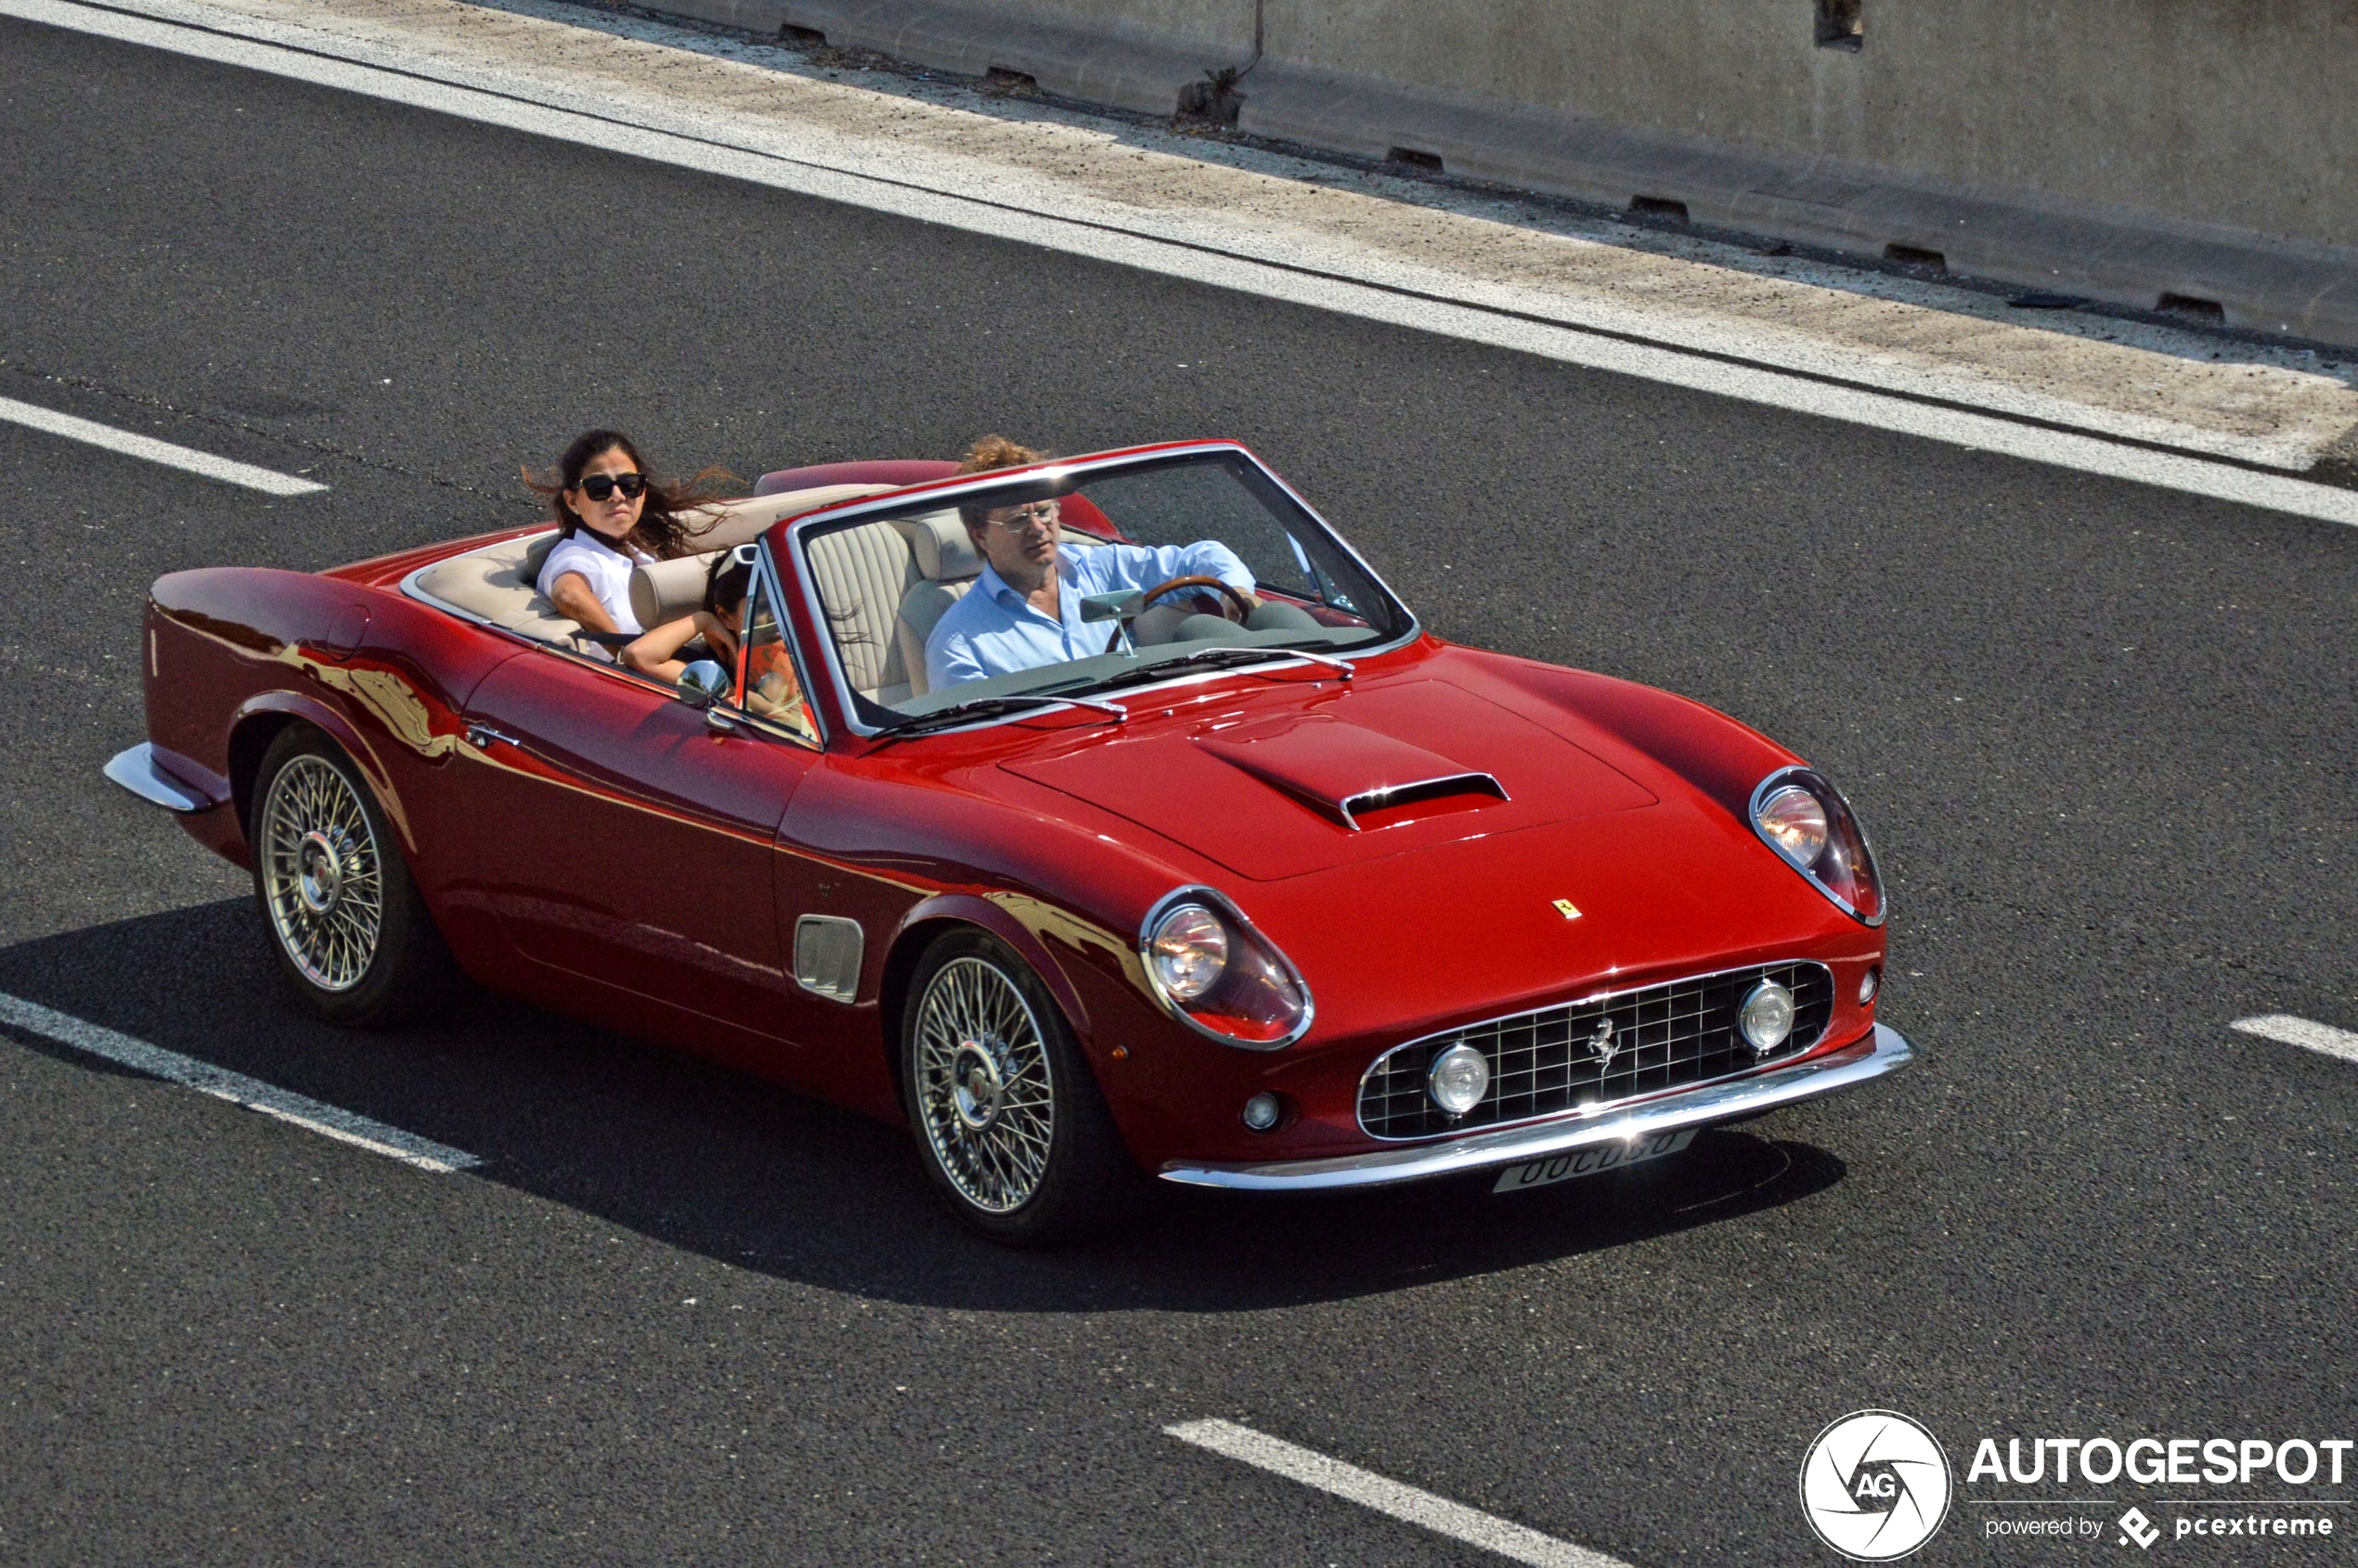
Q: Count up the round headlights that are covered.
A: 2